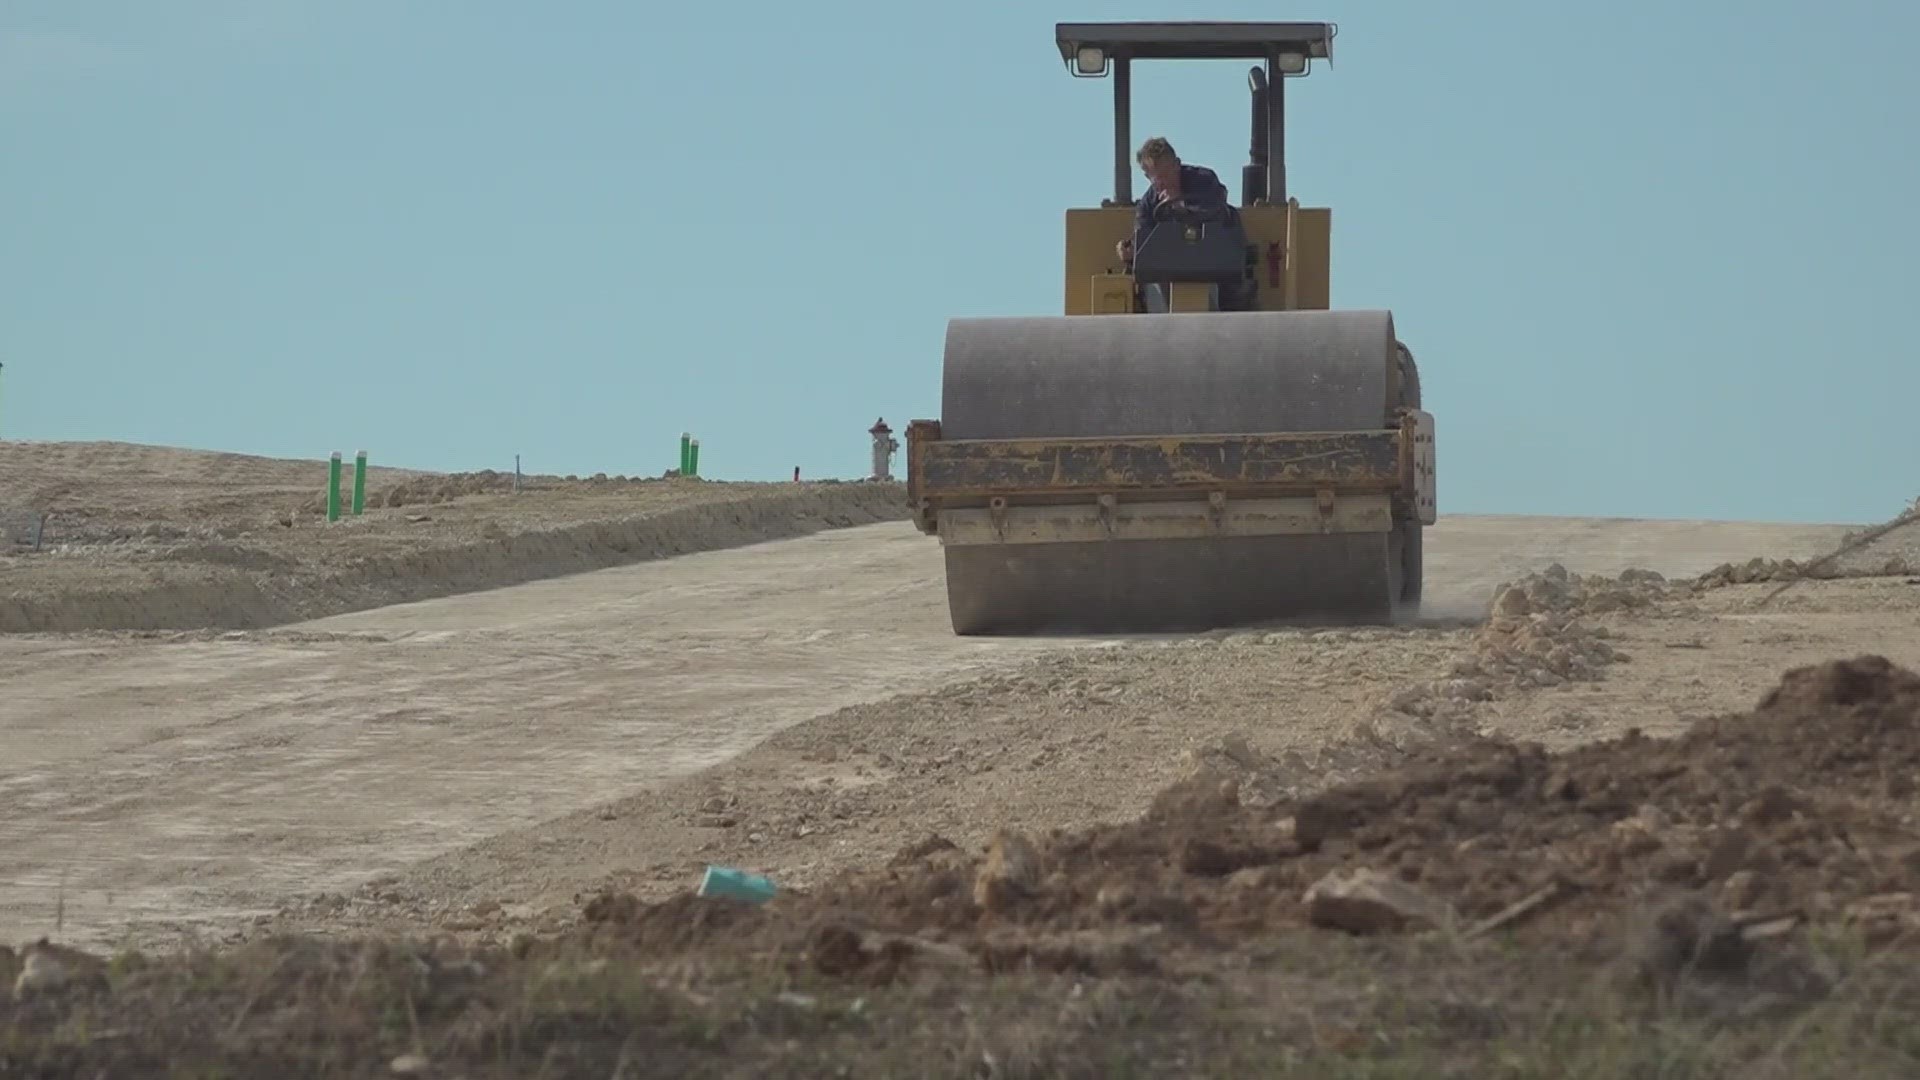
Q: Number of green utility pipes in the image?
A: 4